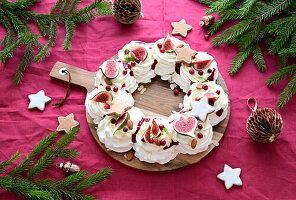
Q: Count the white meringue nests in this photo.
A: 9